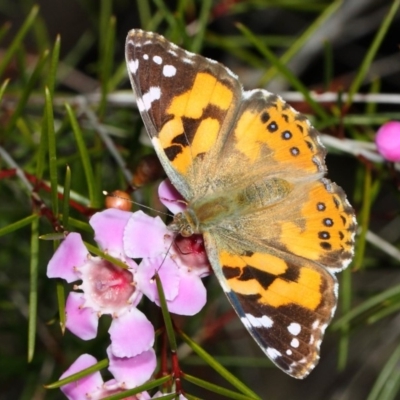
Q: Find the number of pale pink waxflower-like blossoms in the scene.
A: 3